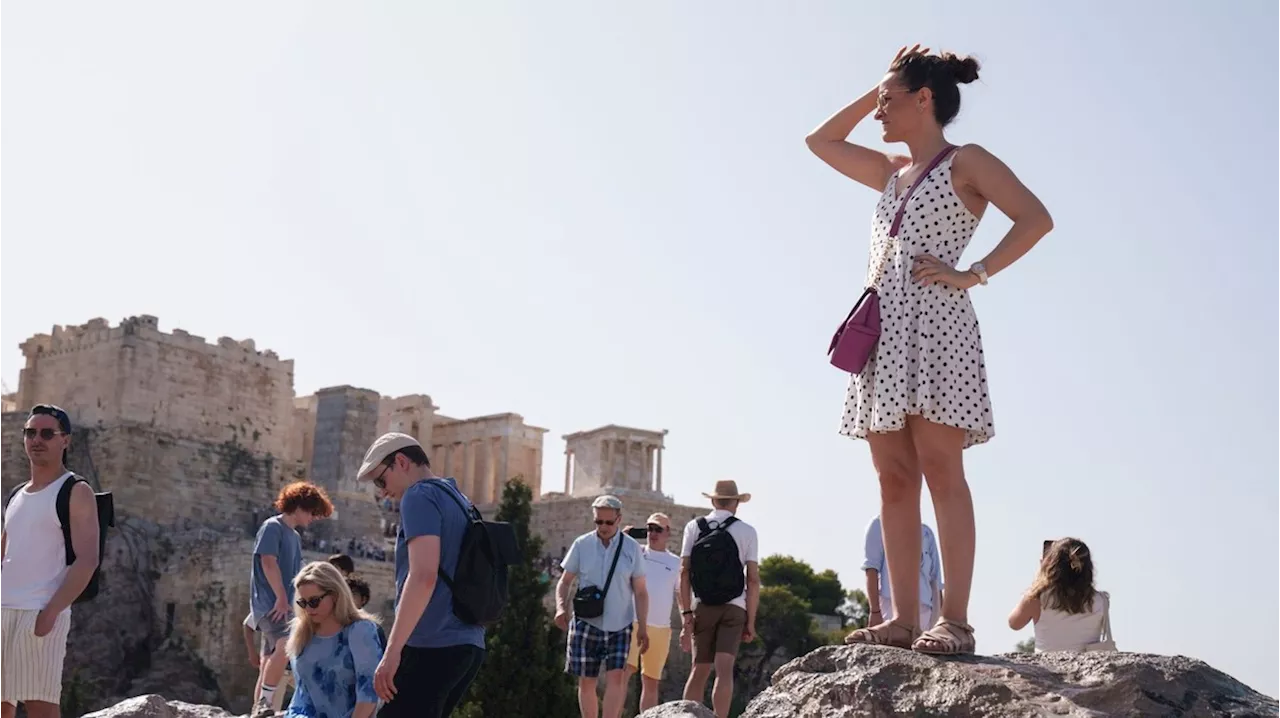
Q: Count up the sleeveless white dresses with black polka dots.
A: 1